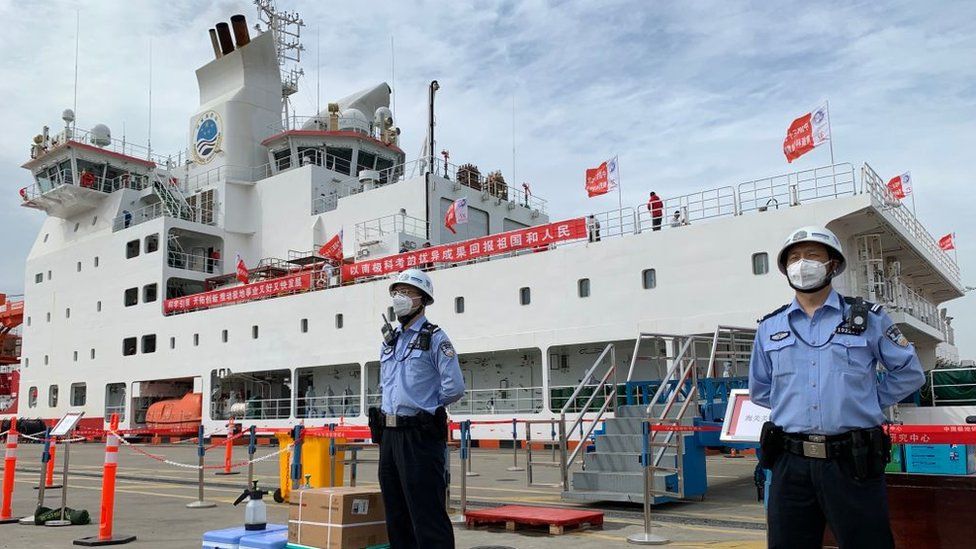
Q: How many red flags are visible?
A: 7